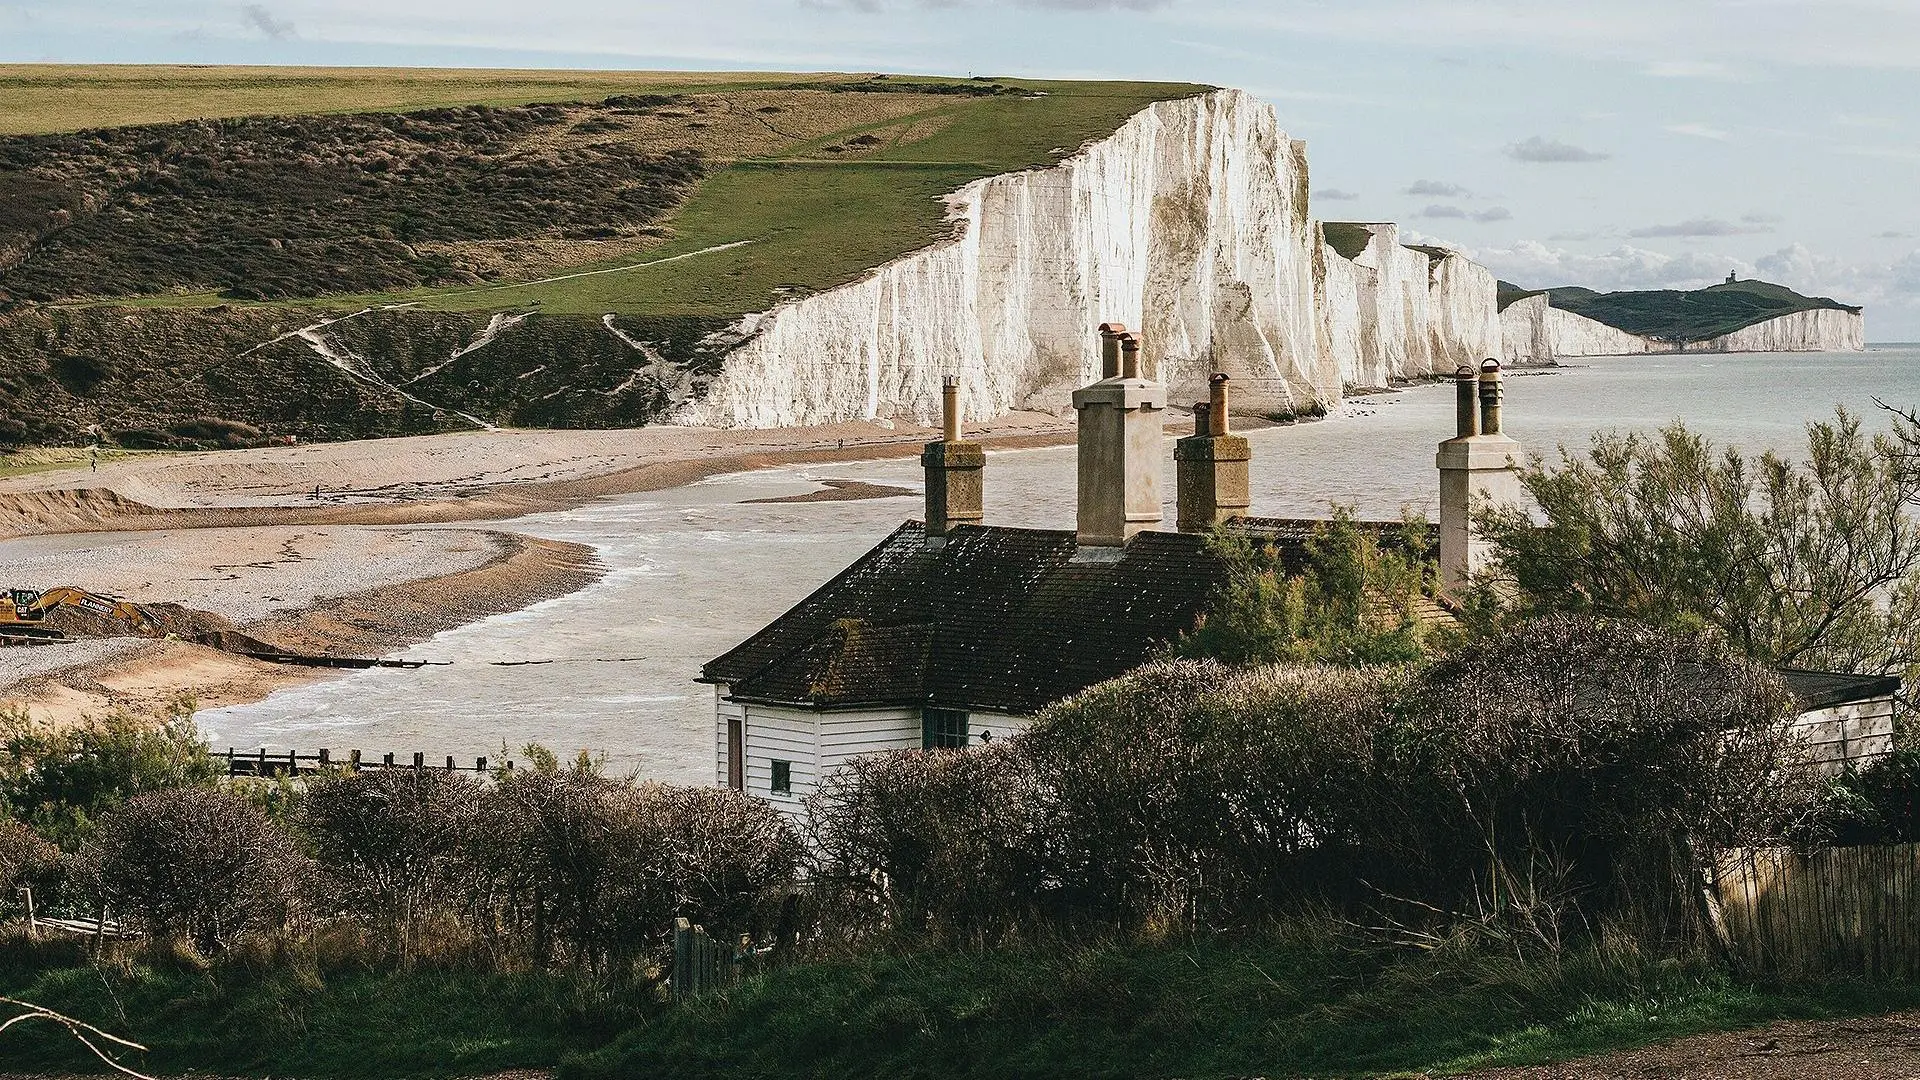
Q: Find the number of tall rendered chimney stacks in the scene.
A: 4